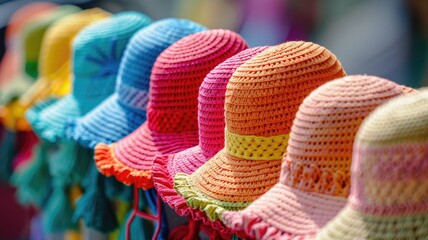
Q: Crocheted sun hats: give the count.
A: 10